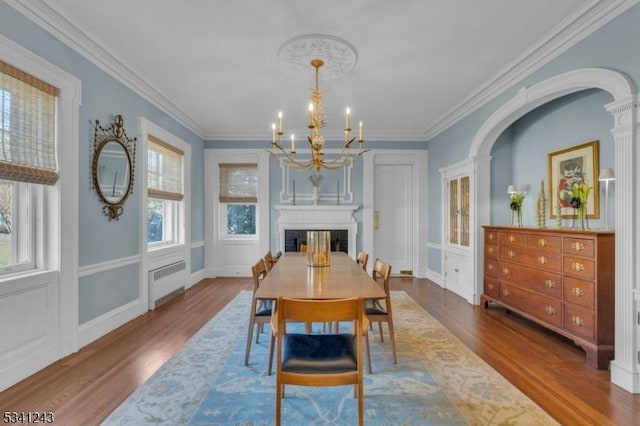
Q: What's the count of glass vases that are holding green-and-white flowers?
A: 2